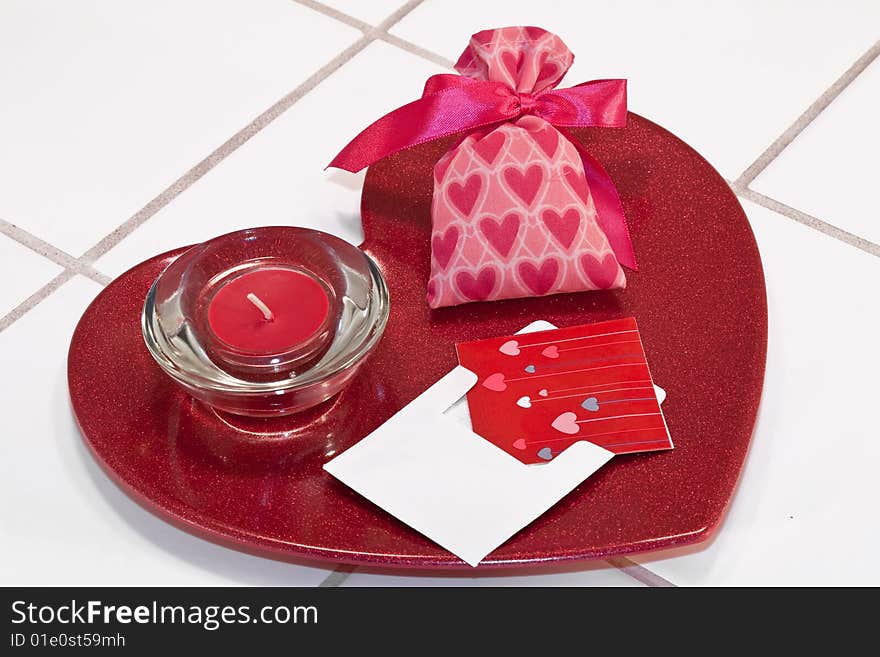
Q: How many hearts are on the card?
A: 10